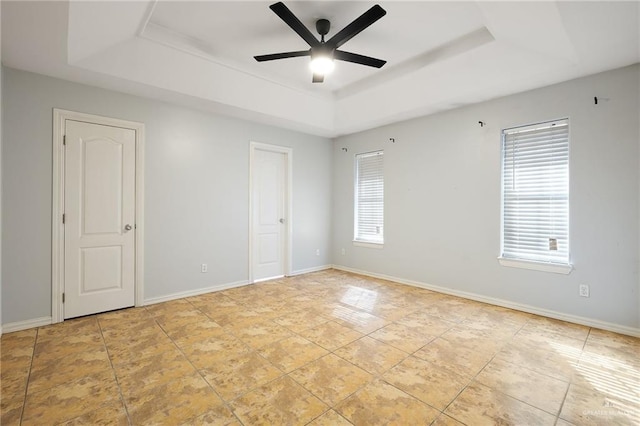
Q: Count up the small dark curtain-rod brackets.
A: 4